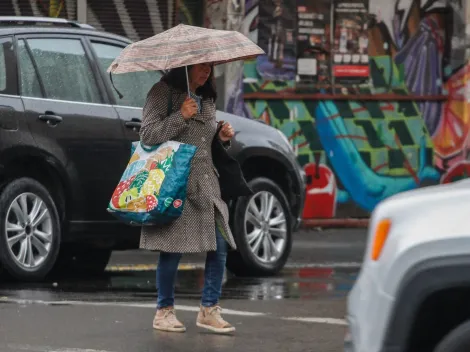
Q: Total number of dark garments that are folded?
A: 1